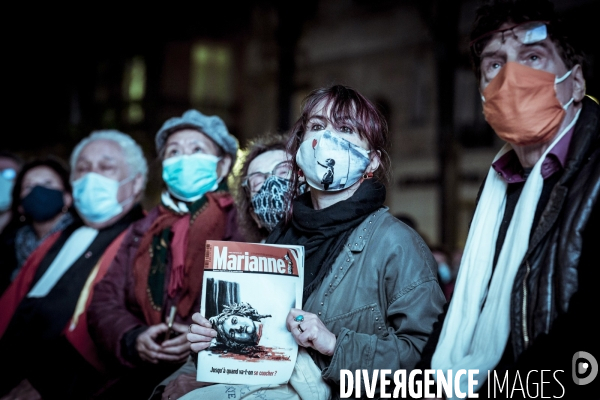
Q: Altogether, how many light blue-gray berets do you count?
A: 1